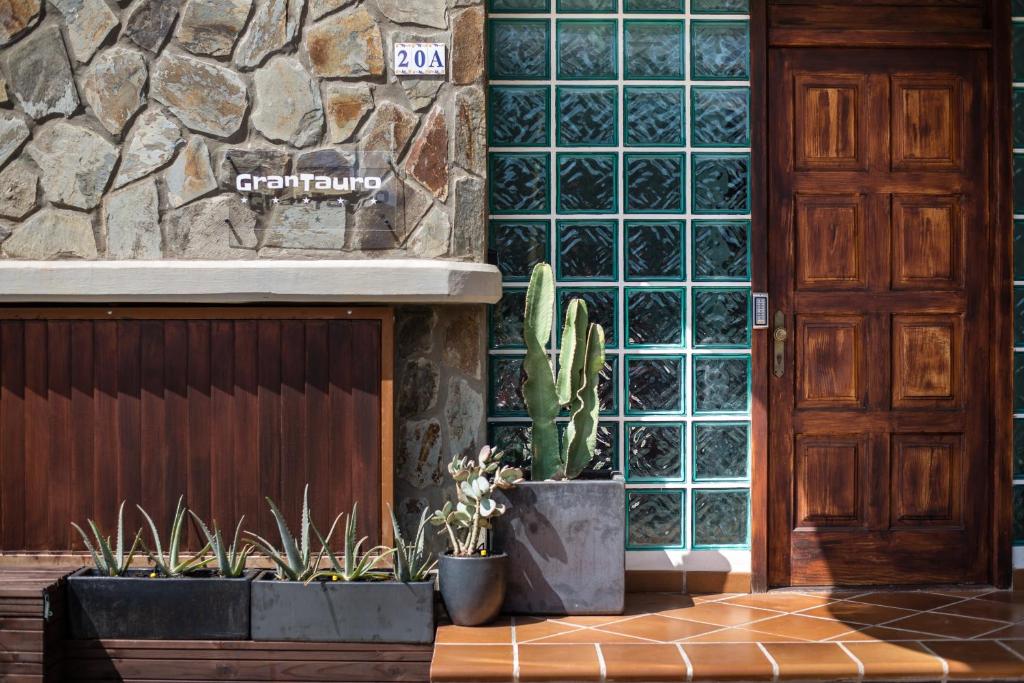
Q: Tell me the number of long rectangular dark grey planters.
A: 2